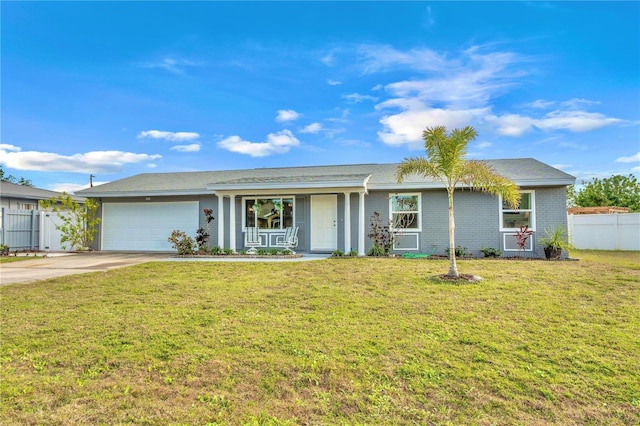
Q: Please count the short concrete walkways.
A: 1